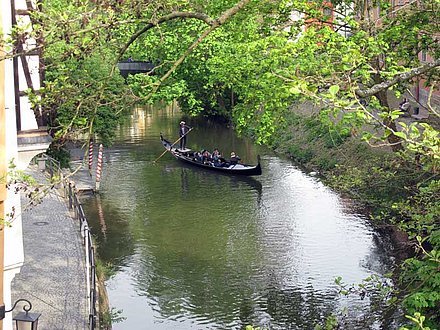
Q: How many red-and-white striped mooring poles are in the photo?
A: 2